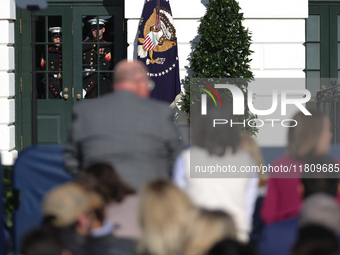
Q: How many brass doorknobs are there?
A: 2